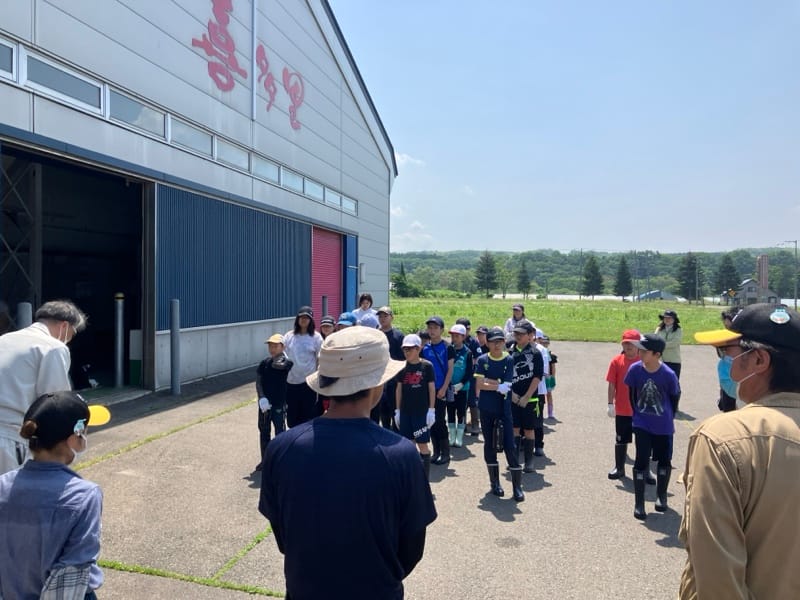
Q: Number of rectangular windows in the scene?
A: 10